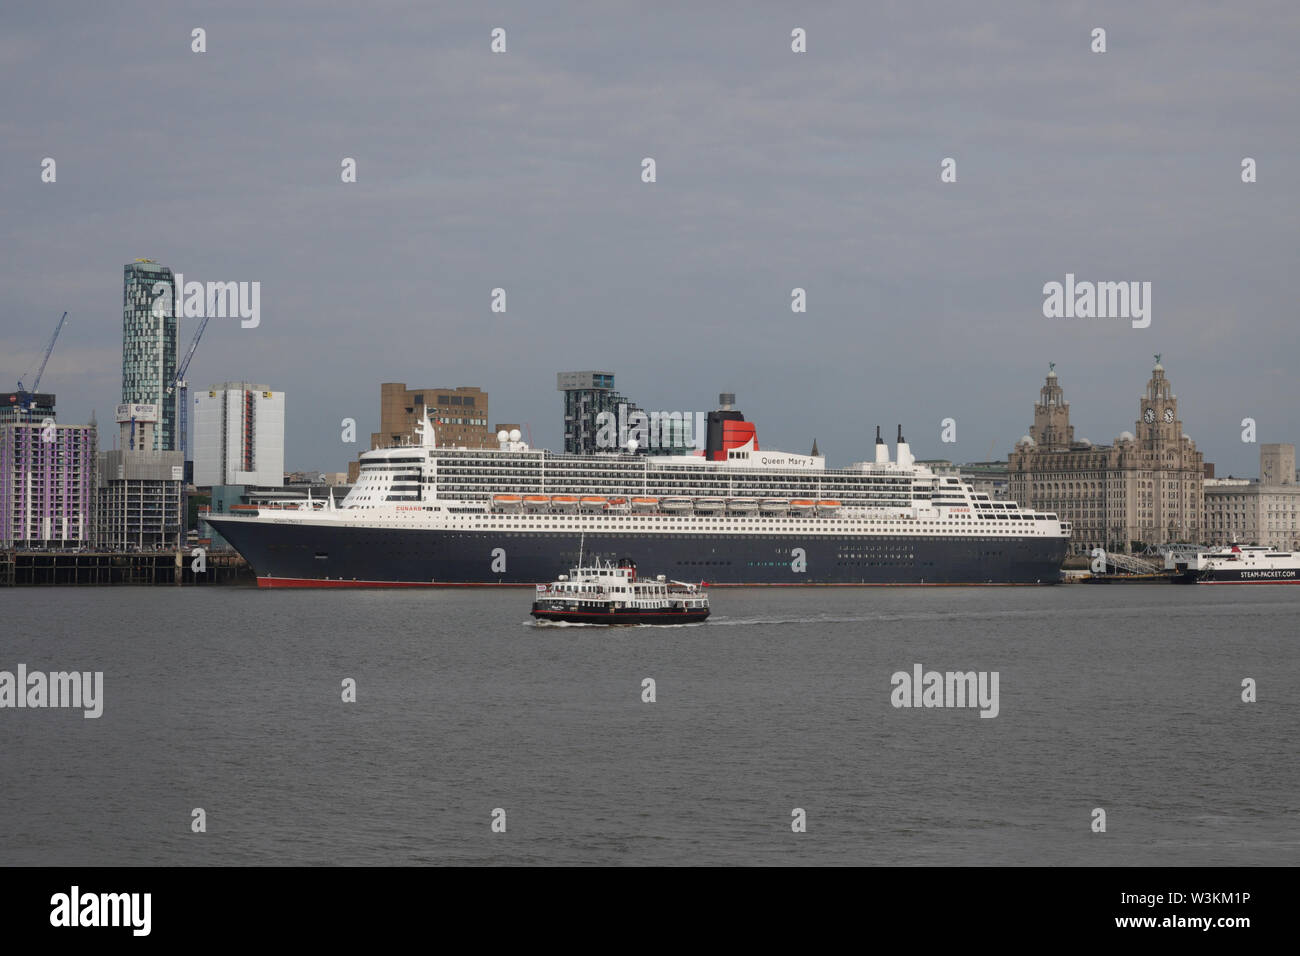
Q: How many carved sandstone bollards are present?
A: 0